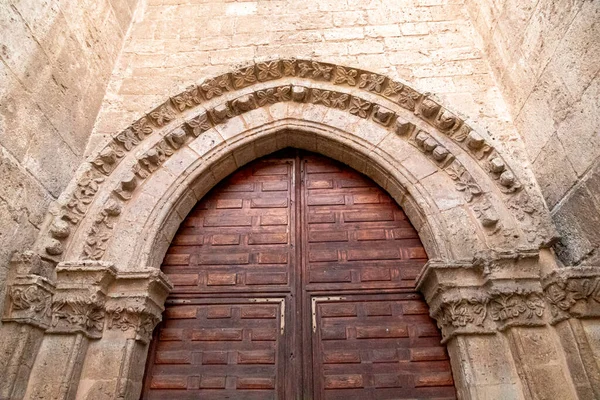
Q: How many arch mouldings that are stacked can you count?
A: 3